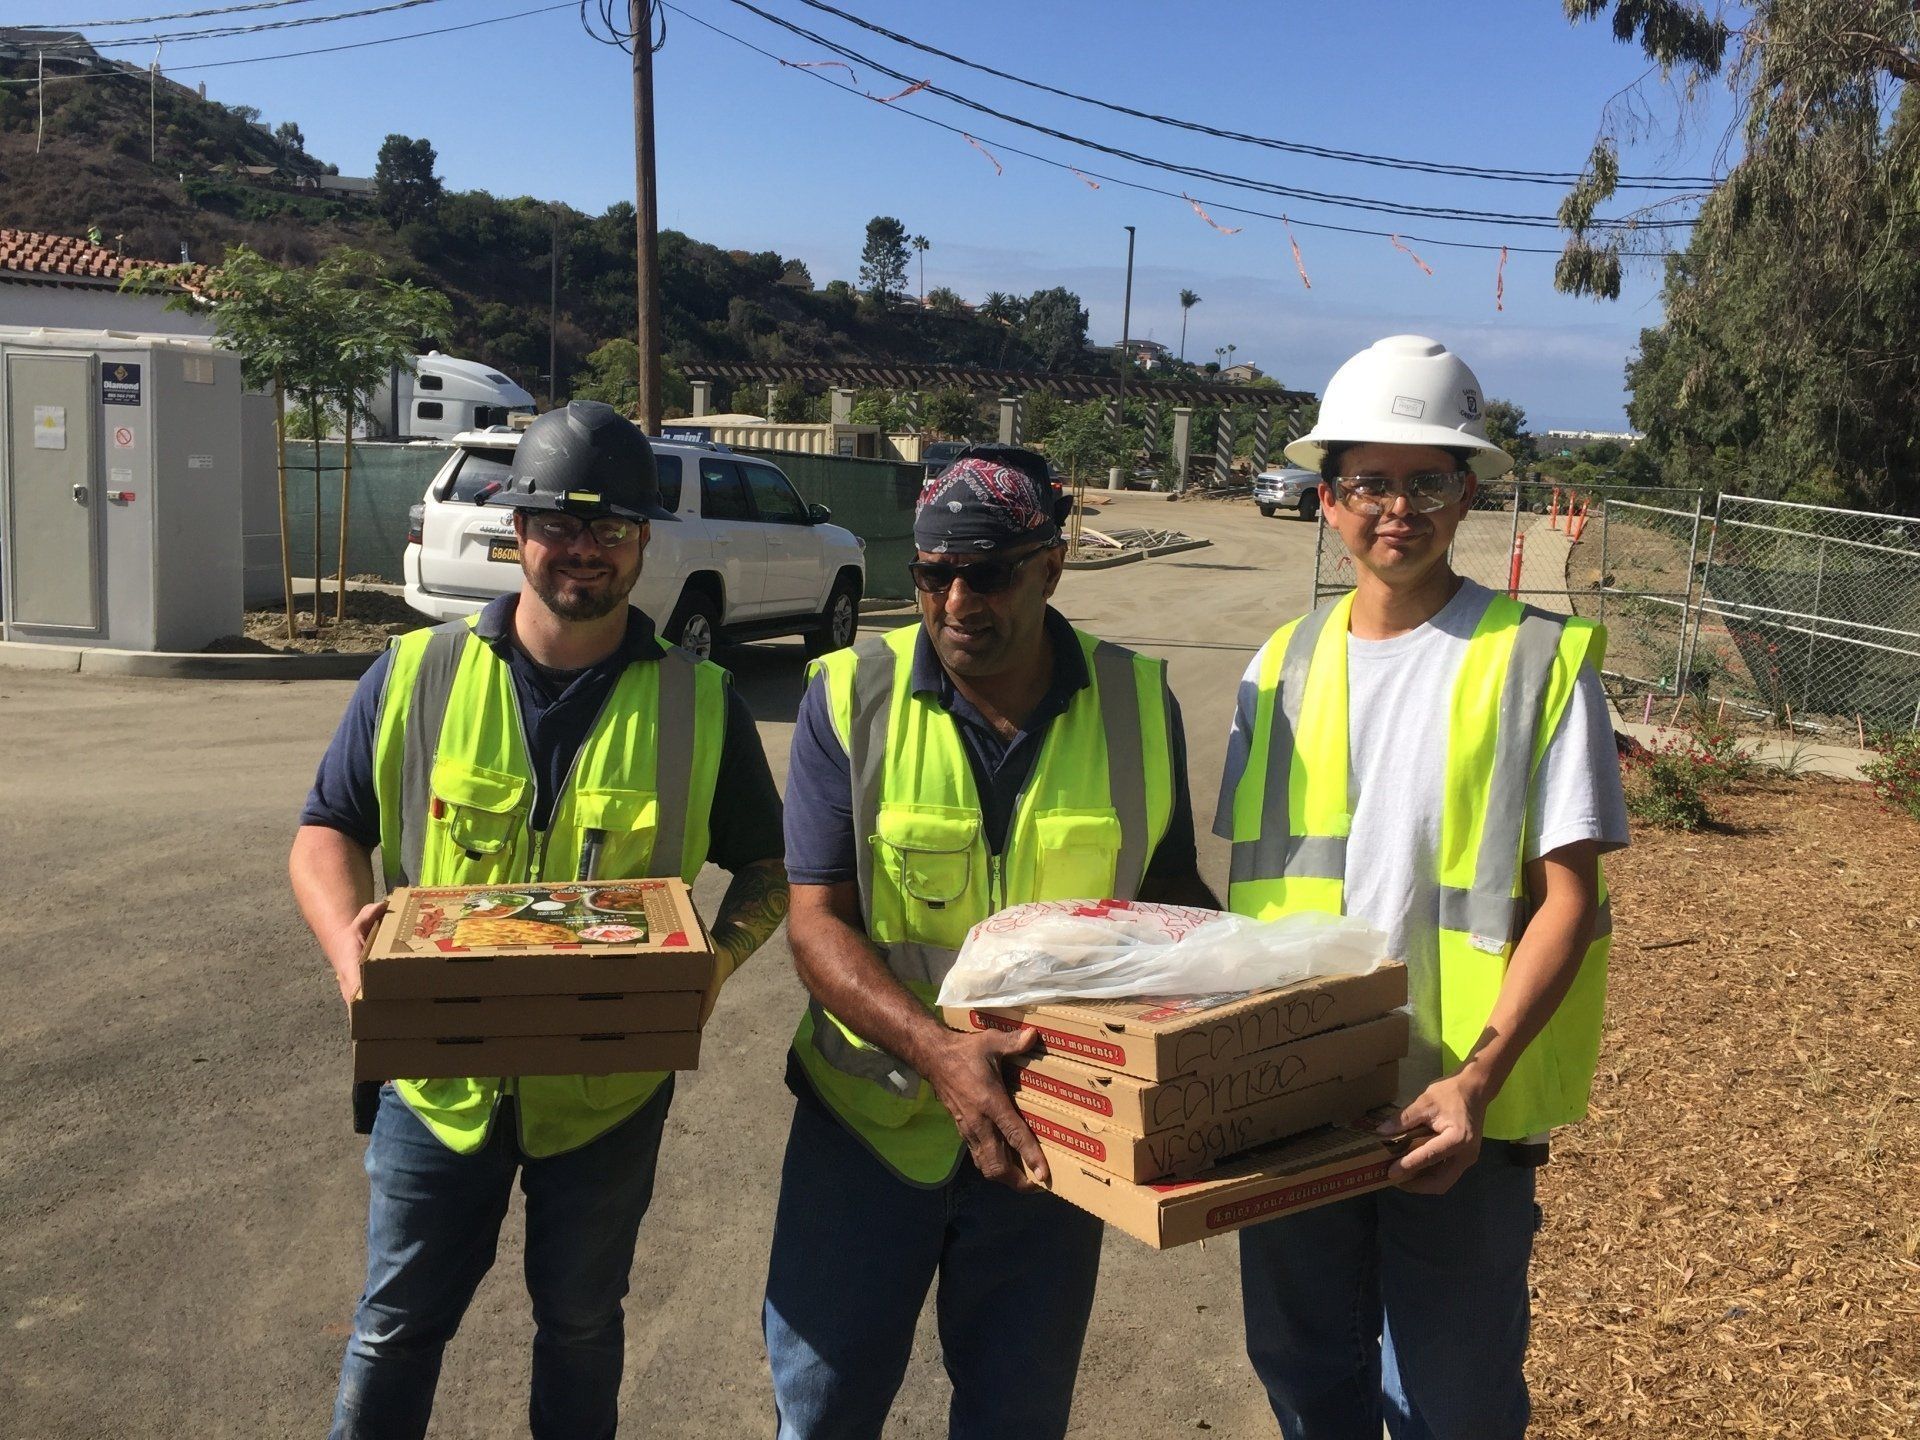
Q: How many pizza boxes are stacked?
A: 7